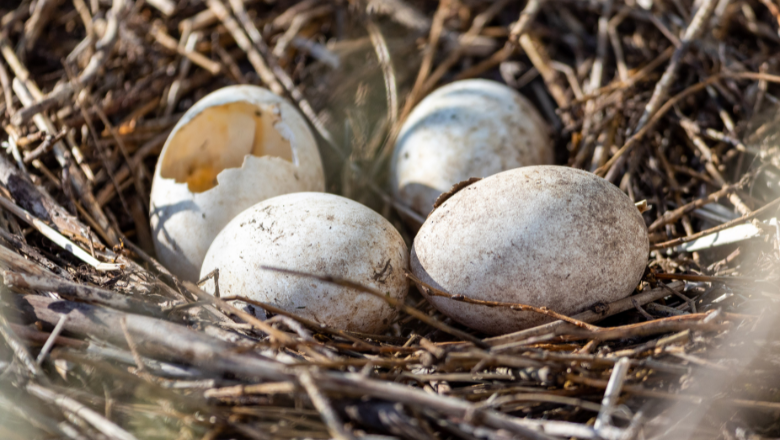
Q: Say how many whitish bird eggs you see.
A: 4